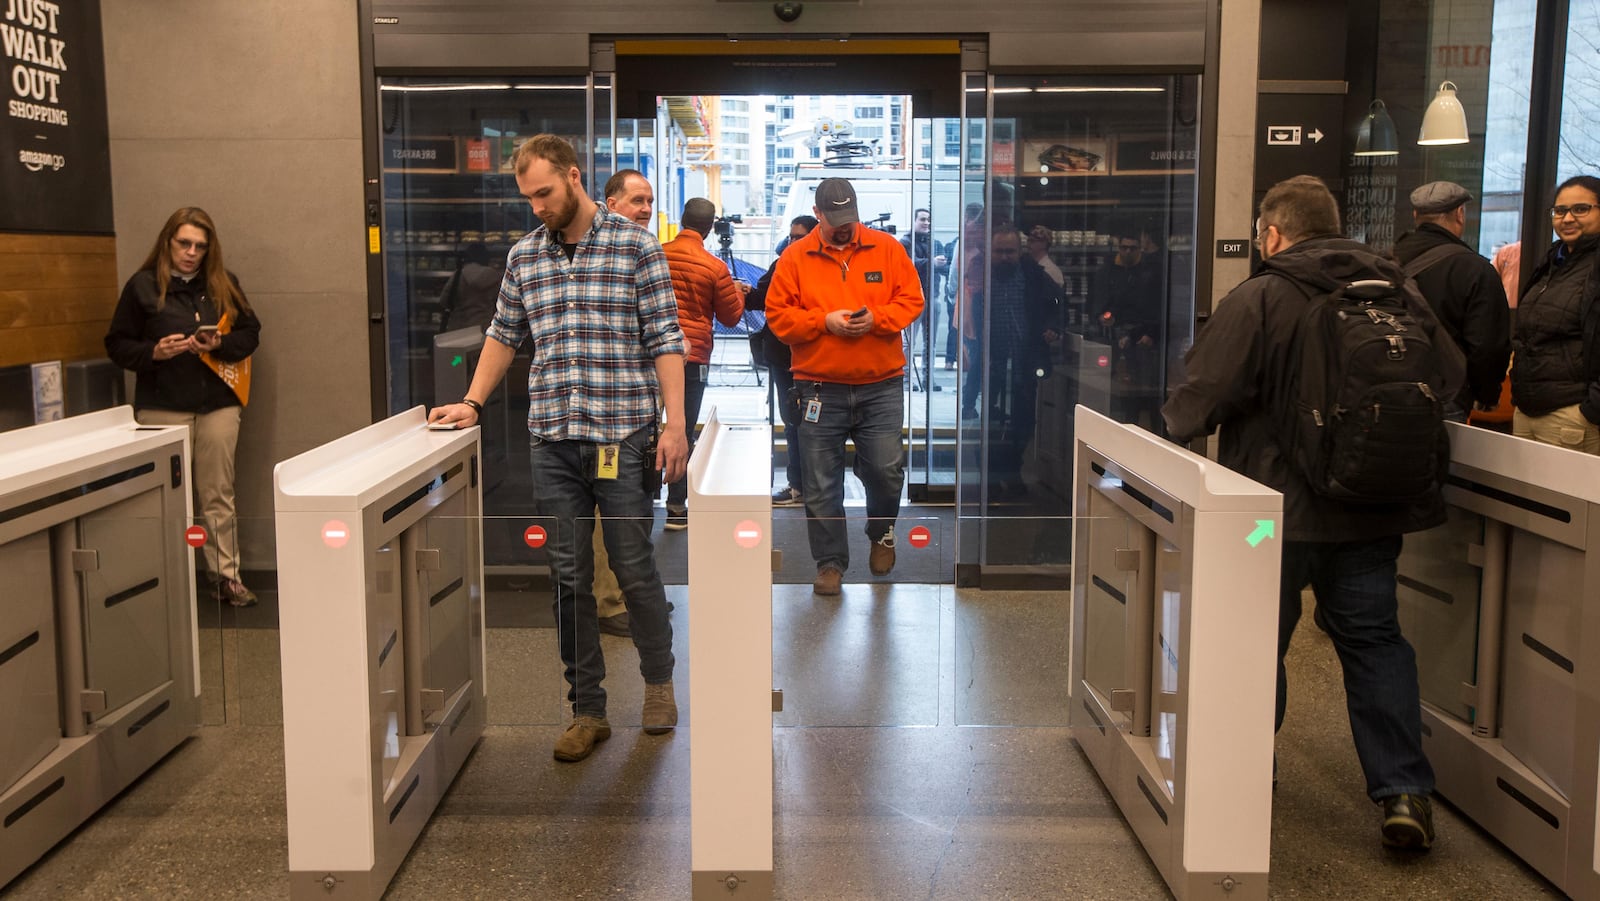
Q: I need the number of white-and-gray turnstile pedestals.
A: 5